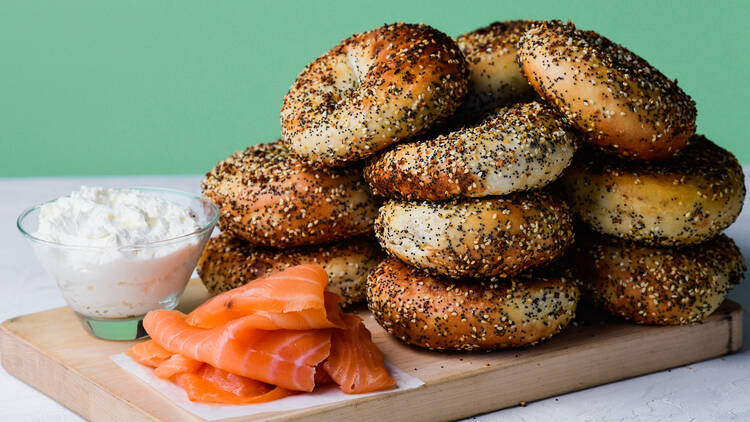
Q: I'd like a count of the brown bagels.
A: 10